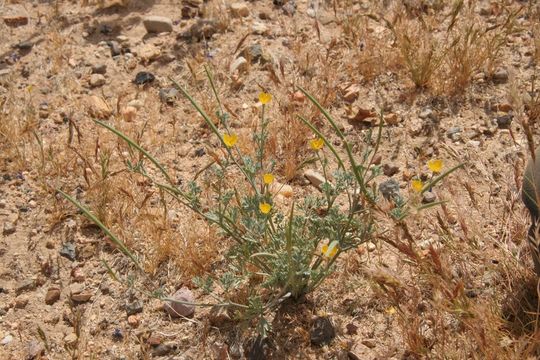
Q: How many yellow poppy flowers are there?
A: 8